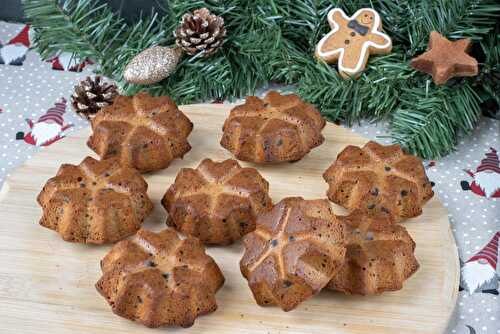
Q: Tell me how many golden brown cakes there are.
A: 8